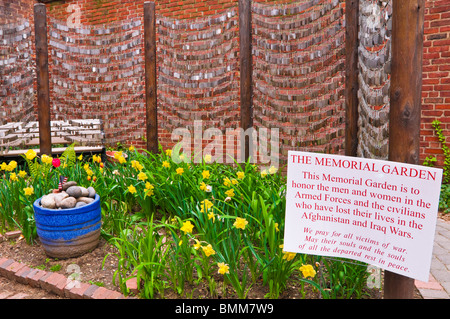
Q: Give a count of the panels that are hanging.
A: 5